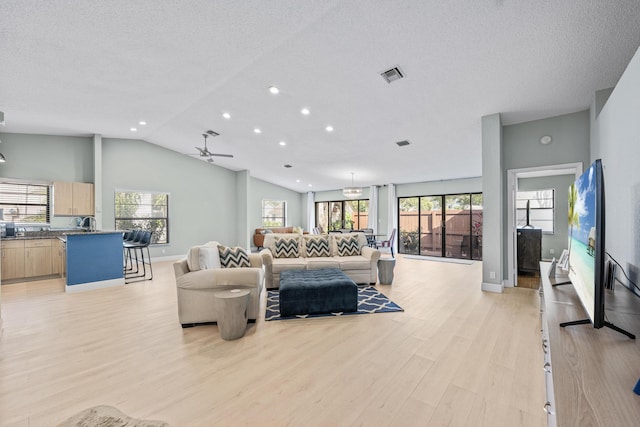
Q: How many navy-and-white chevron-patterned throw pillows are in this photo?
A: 4